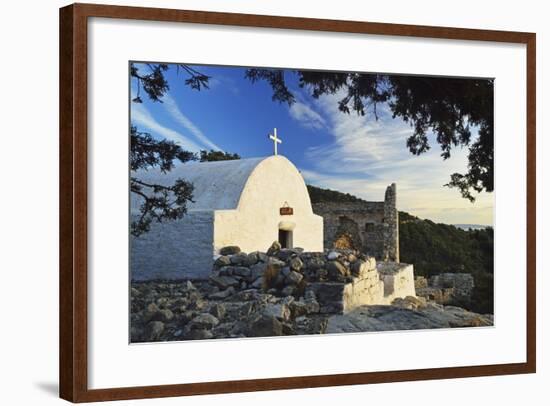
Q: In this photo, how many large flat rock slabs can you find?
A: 1